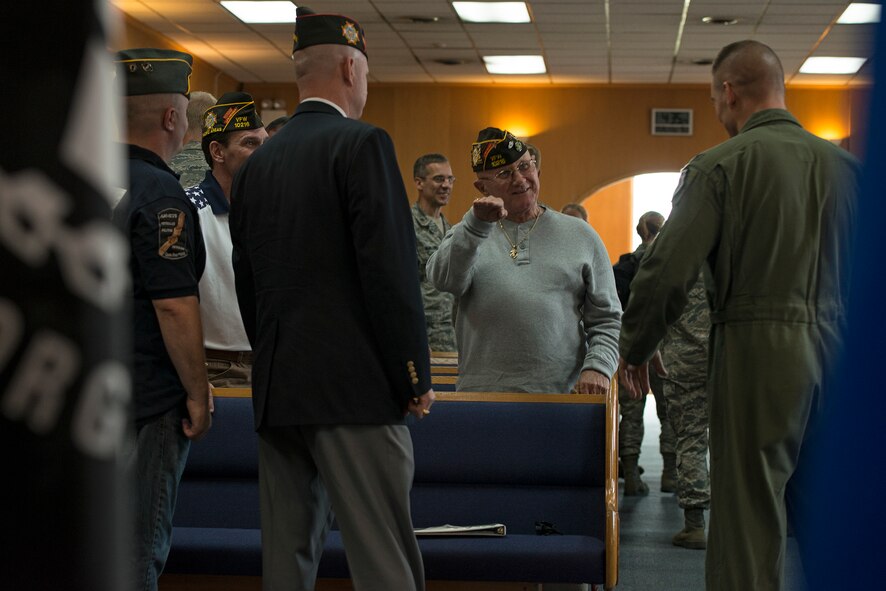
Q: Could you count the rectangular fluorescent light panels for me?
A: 5